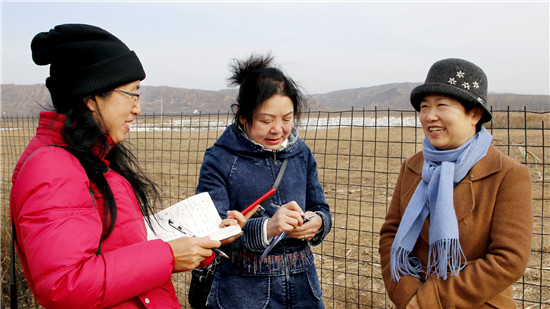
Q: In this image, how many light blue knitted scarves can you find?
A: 1